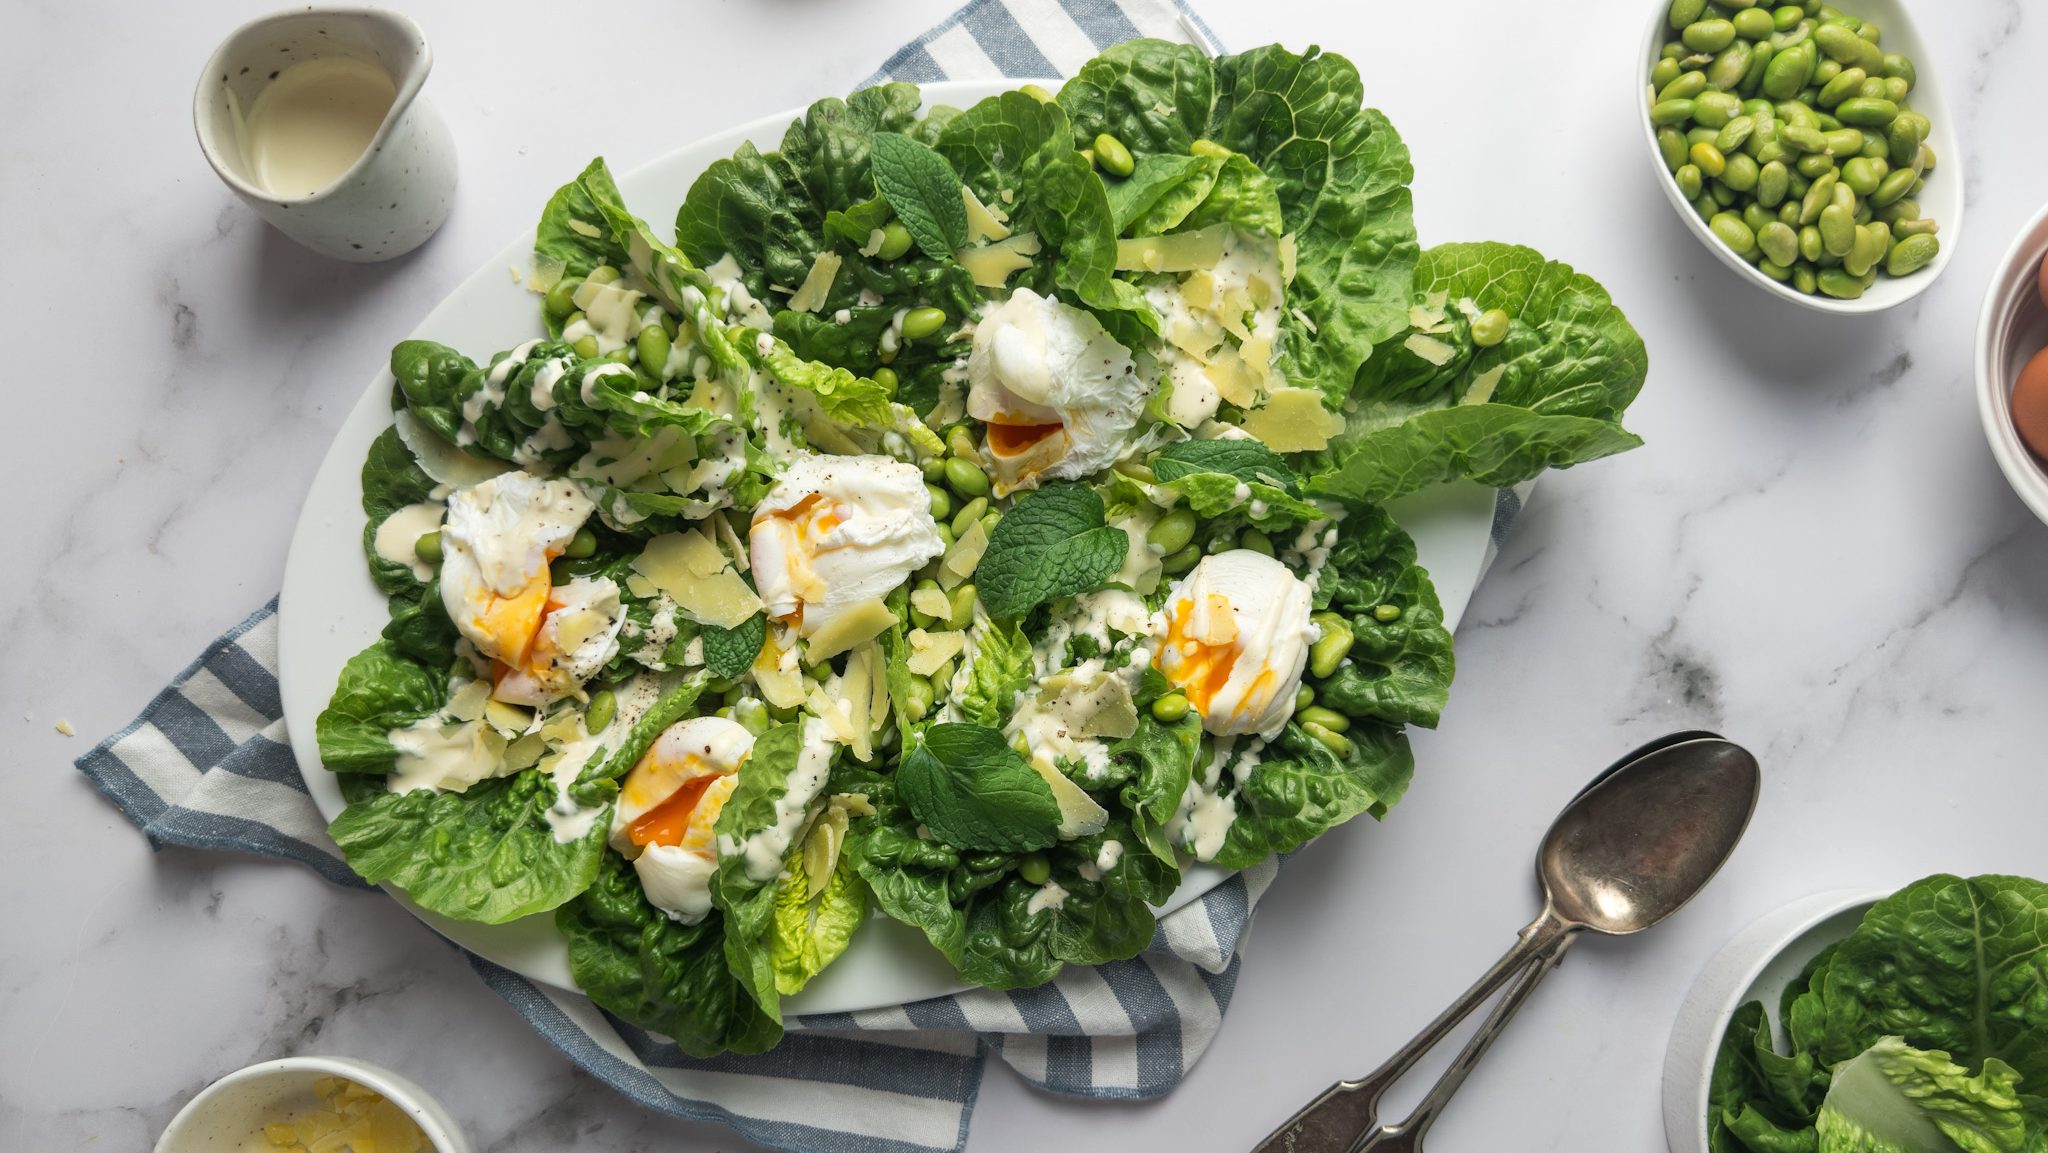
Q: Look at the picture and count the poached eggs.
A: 5